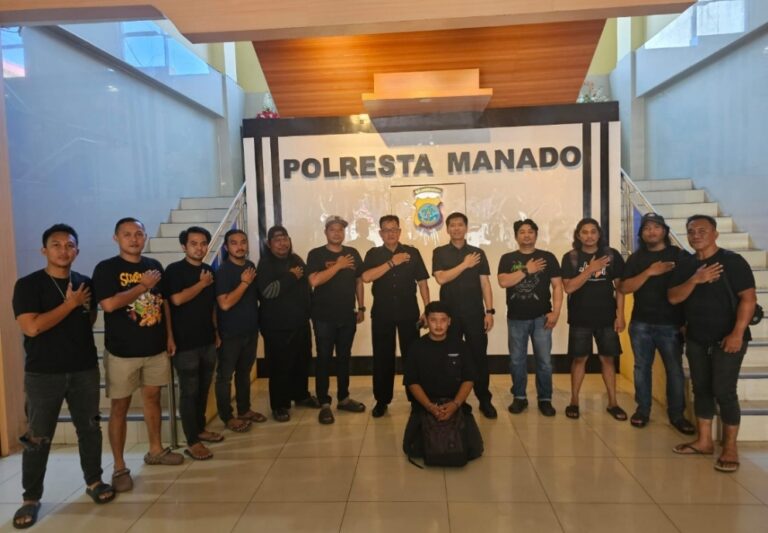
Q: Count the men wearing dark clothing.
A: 13